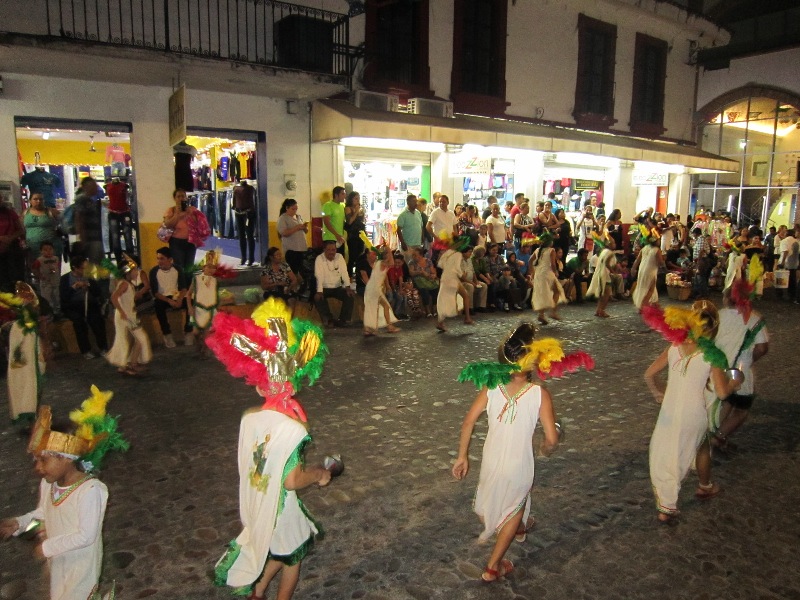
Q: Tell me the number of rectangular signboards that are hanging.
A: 3